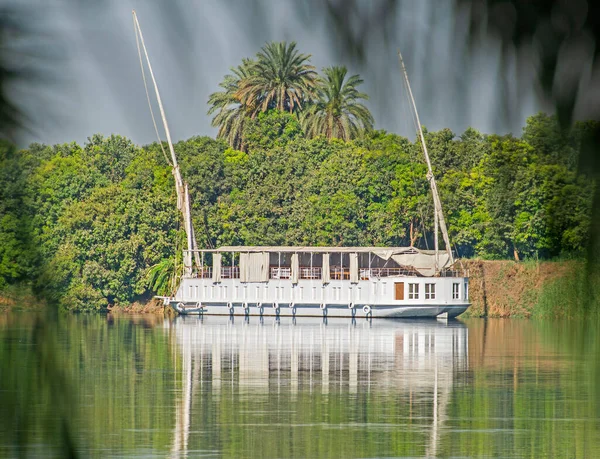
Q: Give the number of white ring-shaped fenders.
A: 10